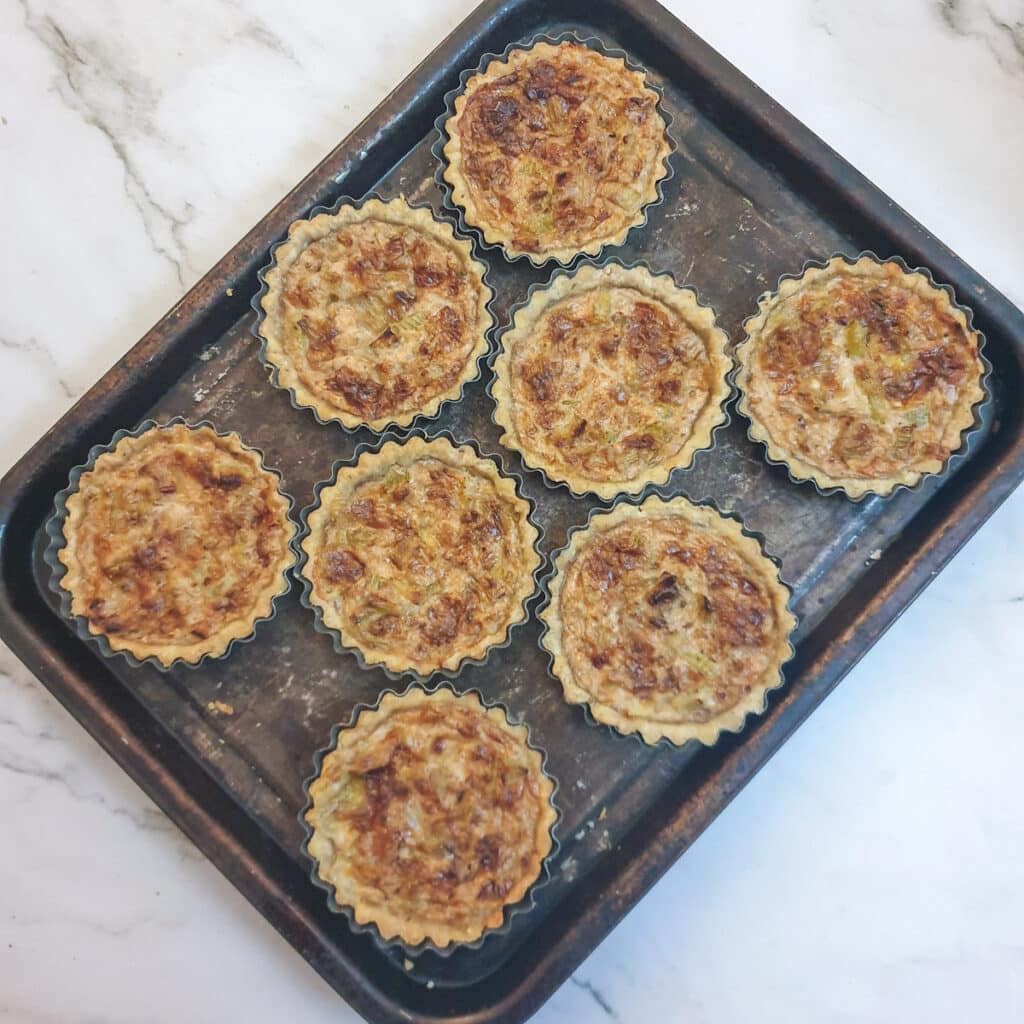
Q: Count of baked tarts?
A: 8